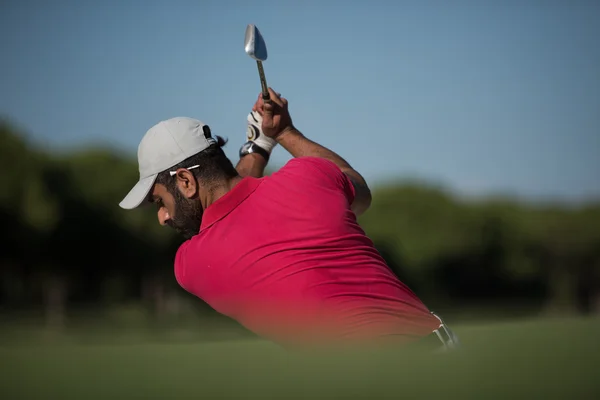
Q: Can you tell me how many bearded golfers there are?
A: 1